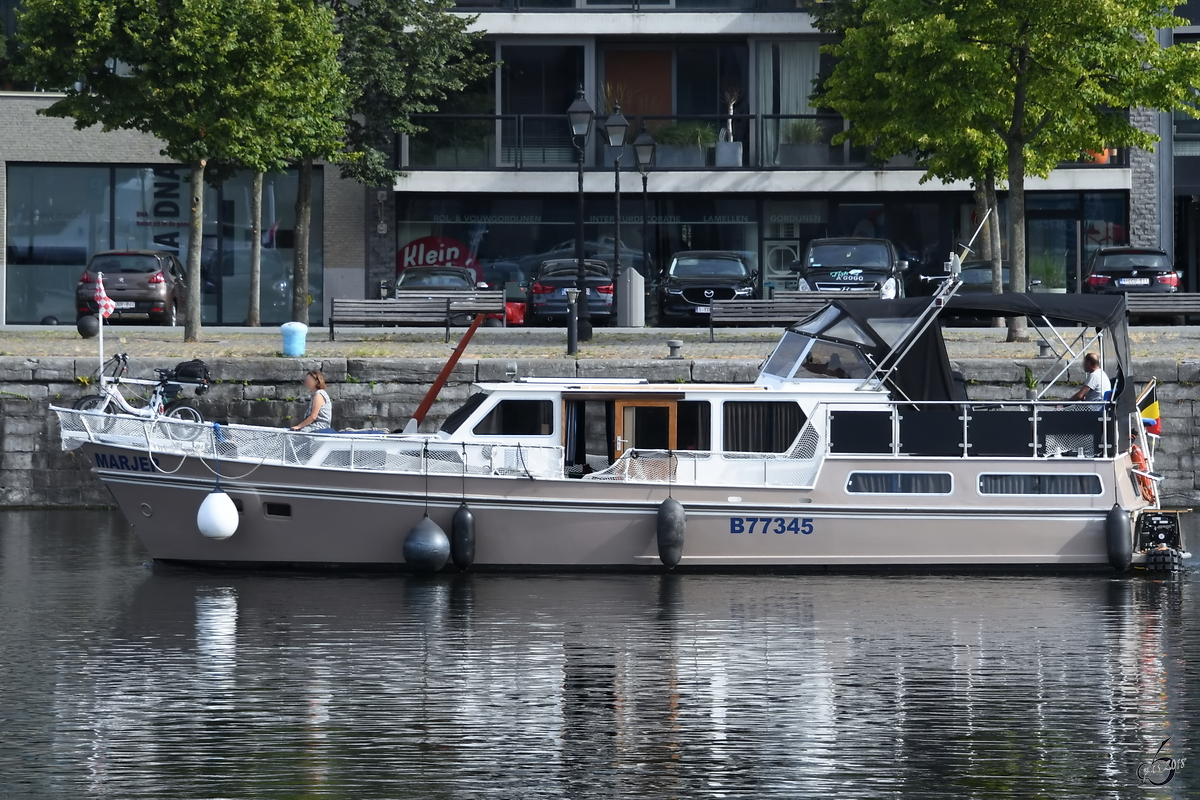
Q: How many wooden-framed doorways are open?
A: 1